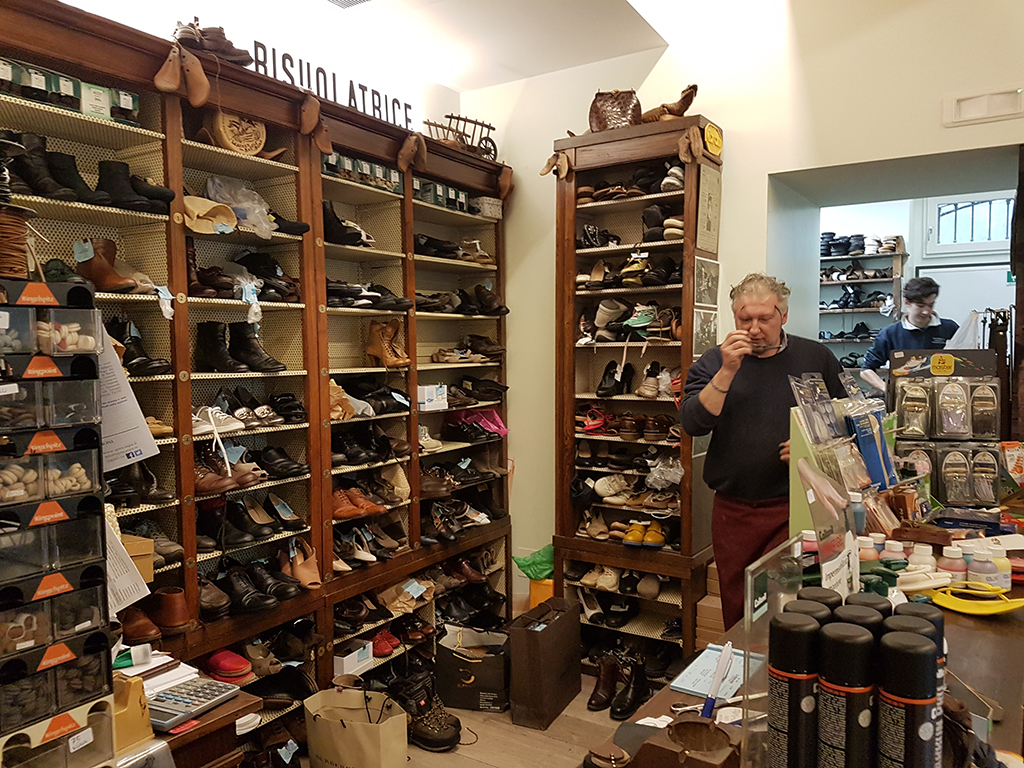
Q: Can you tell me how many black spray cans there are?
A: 9